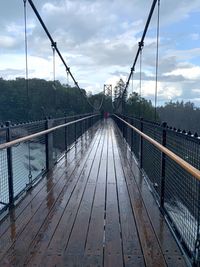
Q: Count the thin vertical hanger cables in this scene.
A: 6